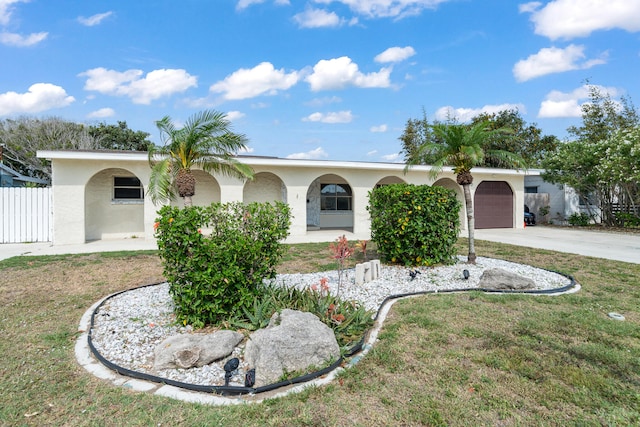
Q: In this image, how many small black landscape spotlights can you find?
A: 4